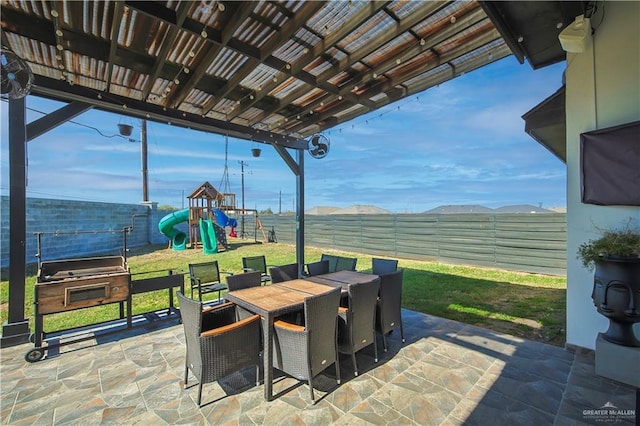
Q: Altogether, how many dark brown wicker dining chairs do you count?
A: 8